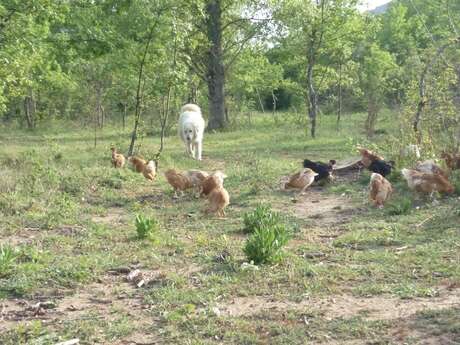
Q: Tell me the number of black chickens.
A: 2